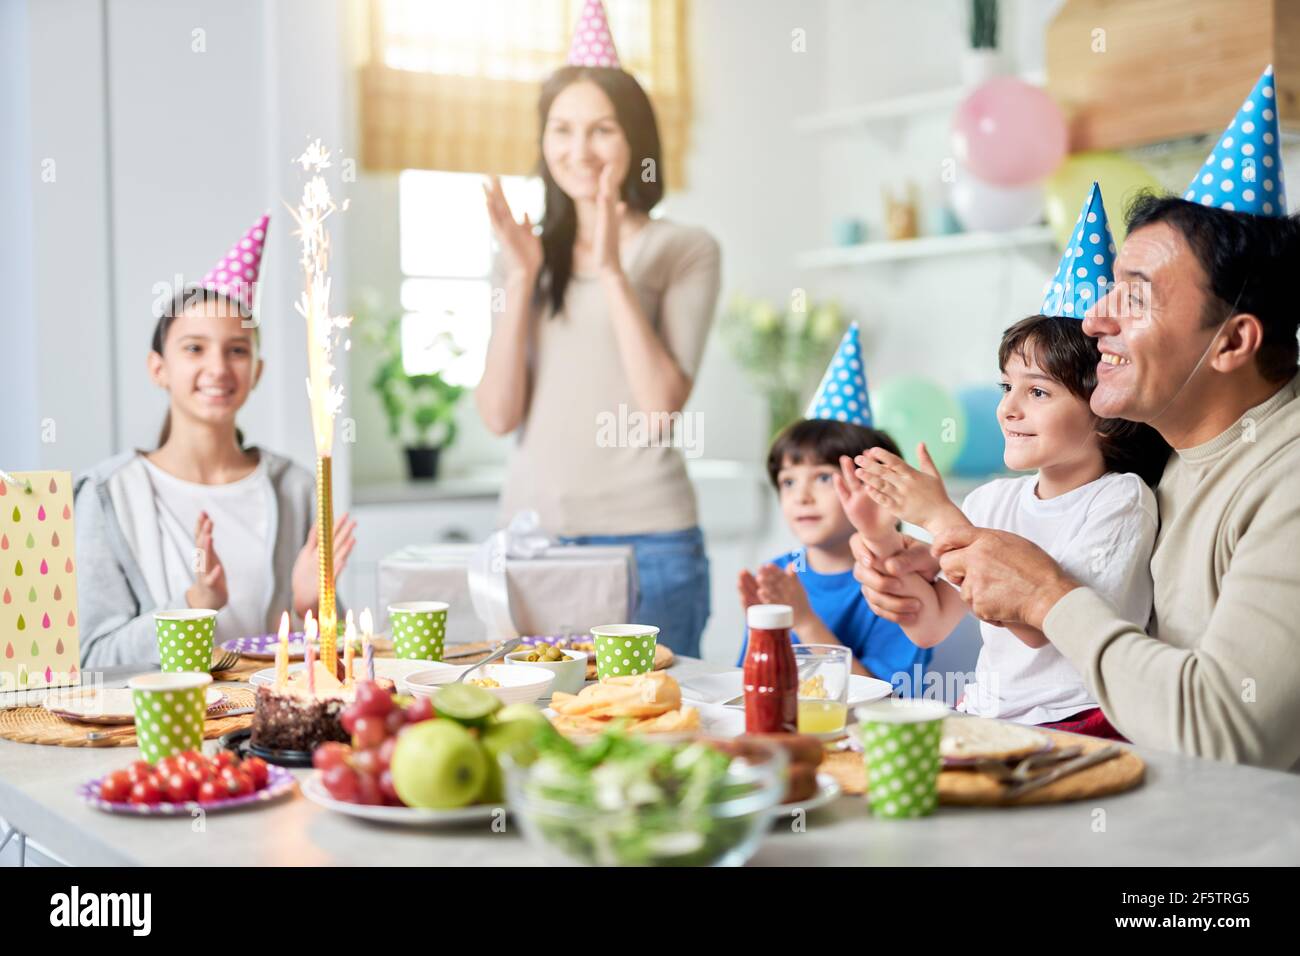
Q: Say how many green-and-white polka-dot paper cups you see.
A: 5